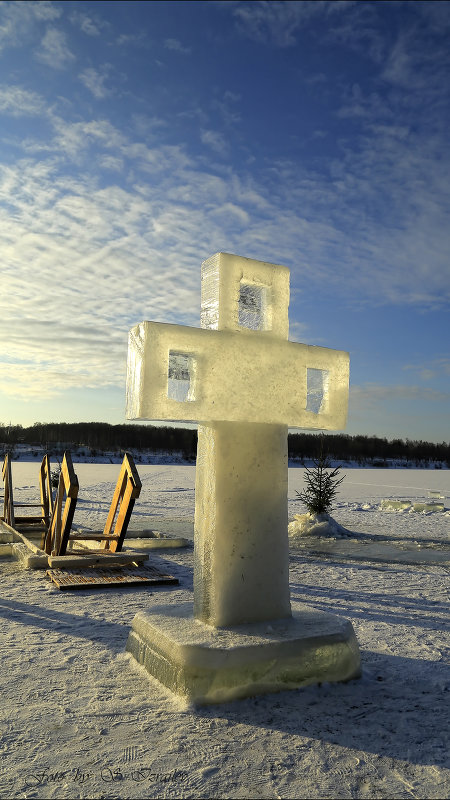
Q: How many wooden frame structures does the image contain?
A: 4